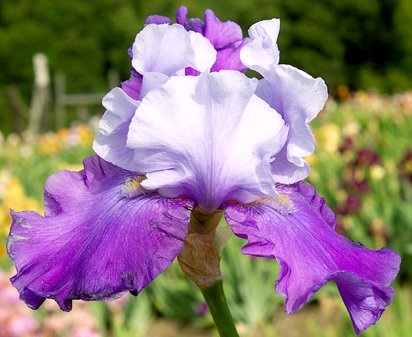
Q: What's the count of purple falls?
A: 2